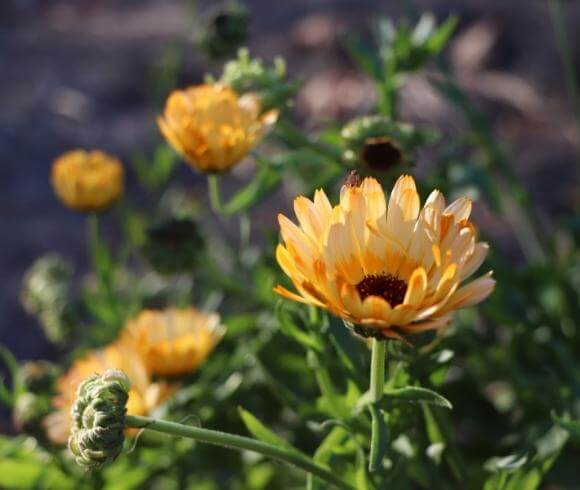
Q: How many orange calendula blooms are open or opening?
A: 5